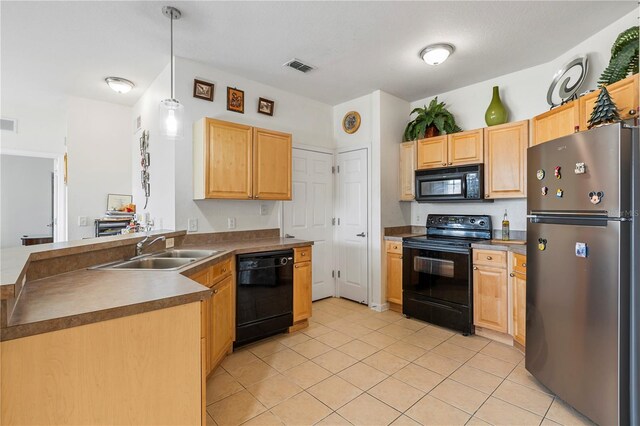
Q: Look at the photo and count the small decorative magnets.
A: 8